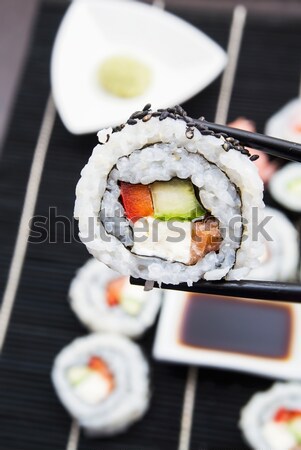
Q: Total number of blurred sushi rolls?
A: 6